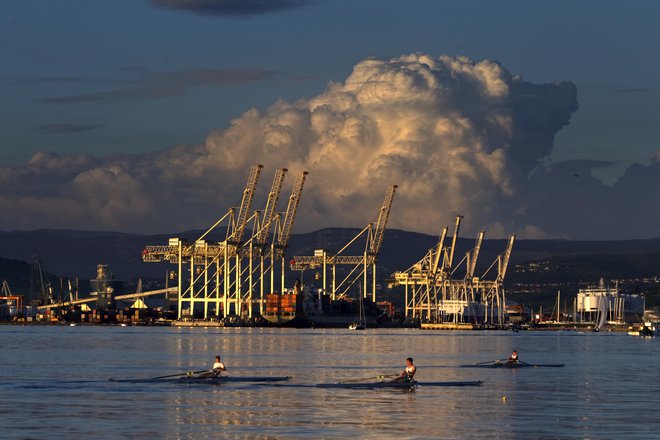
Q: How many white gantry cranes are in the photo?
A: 8